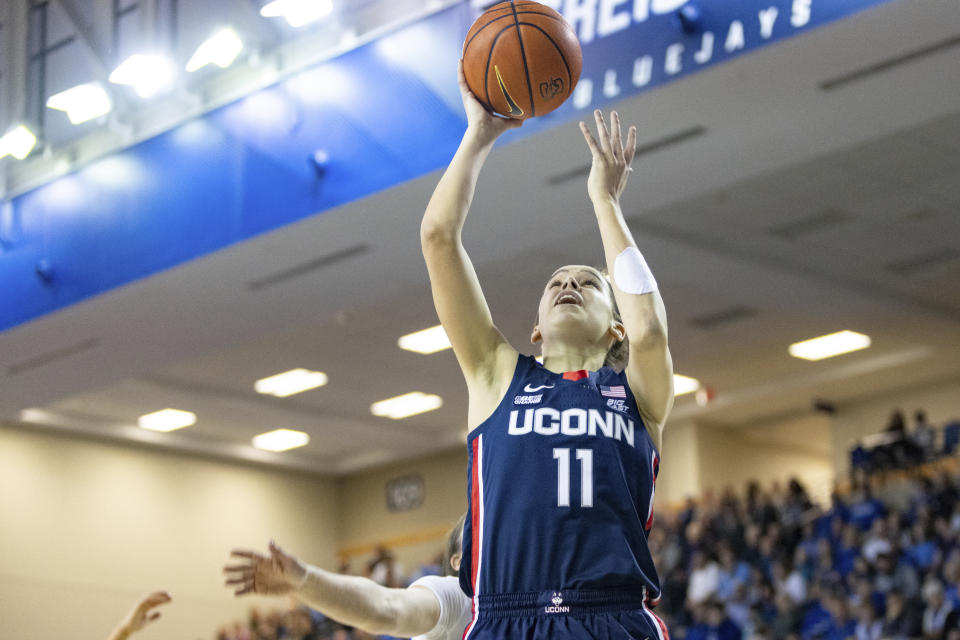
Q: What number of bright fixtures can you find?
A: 12